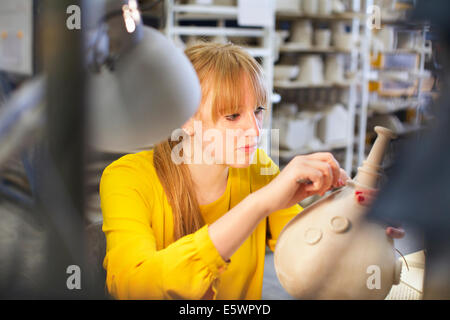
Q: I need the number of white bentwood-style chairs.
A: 0